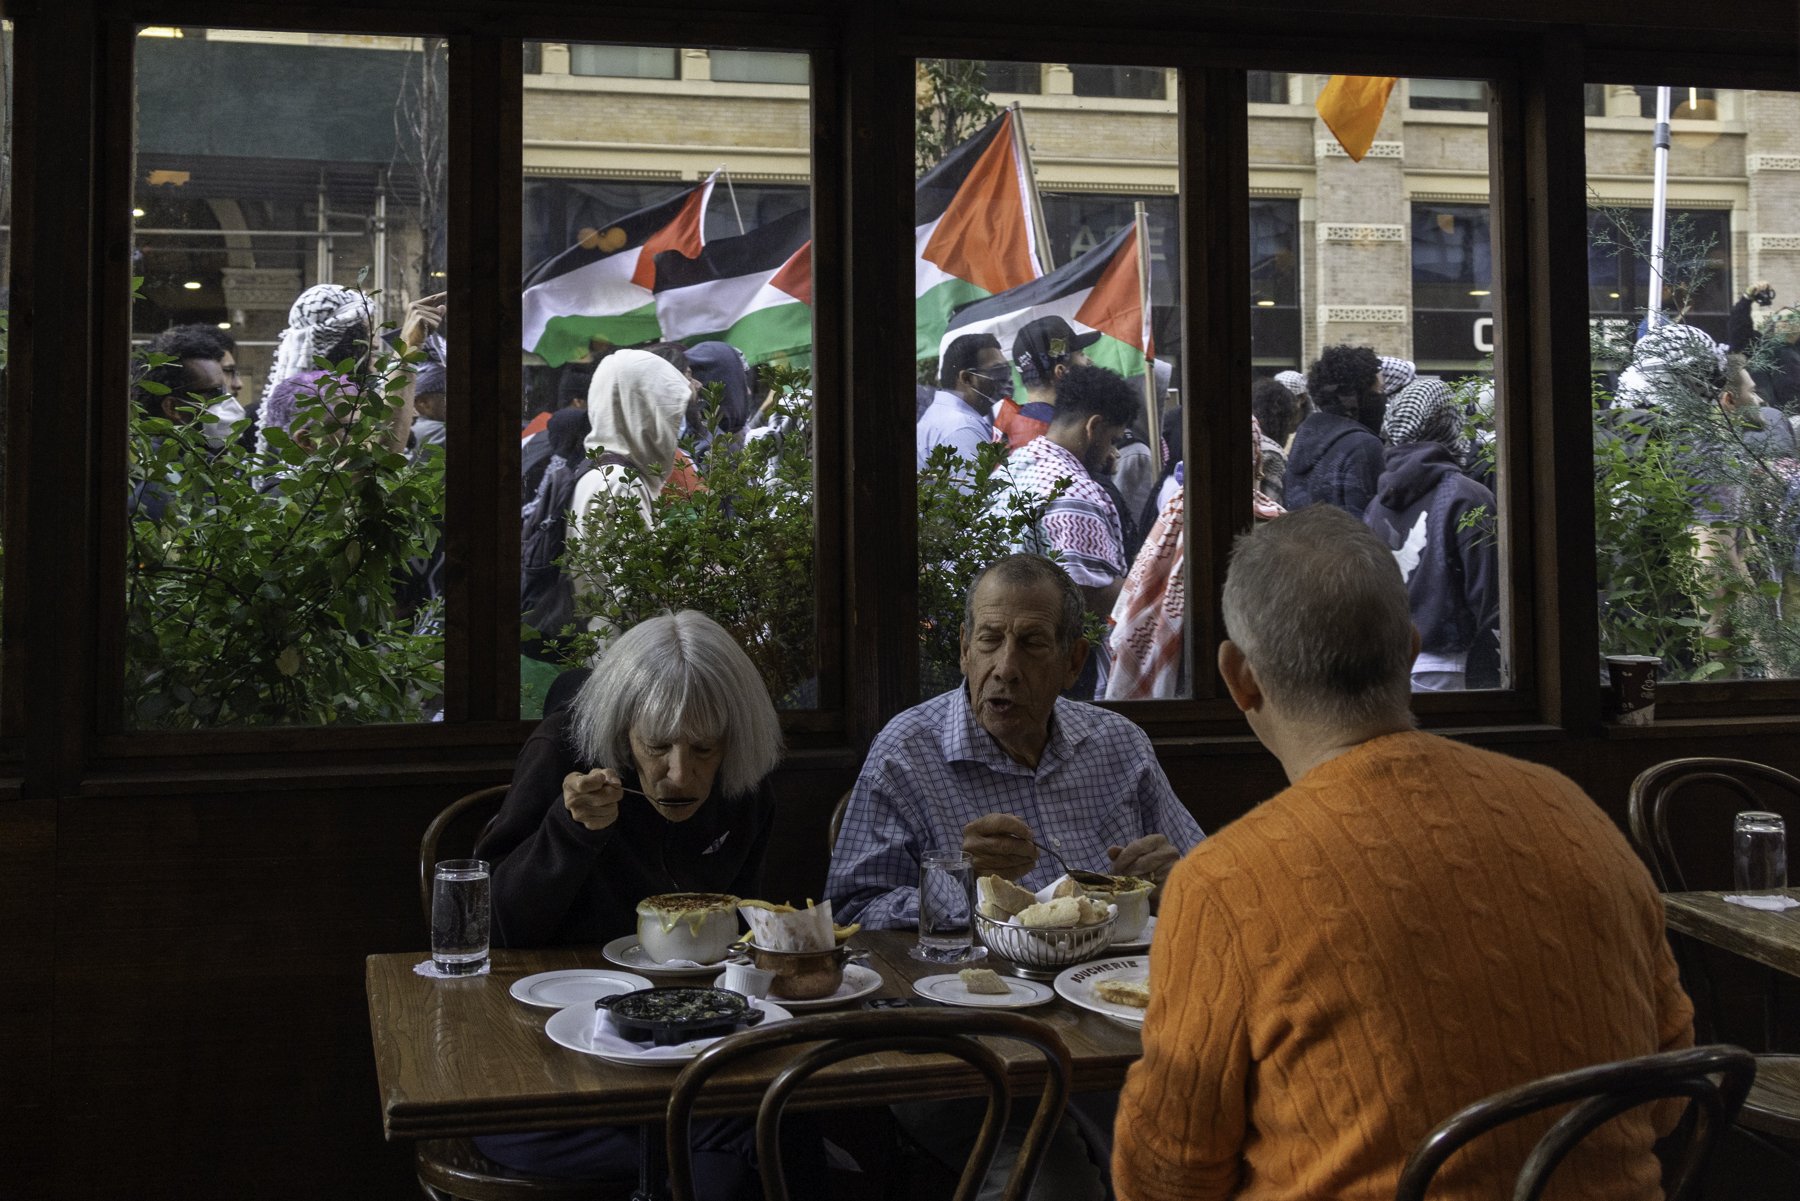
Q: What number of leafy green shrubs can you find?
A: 4